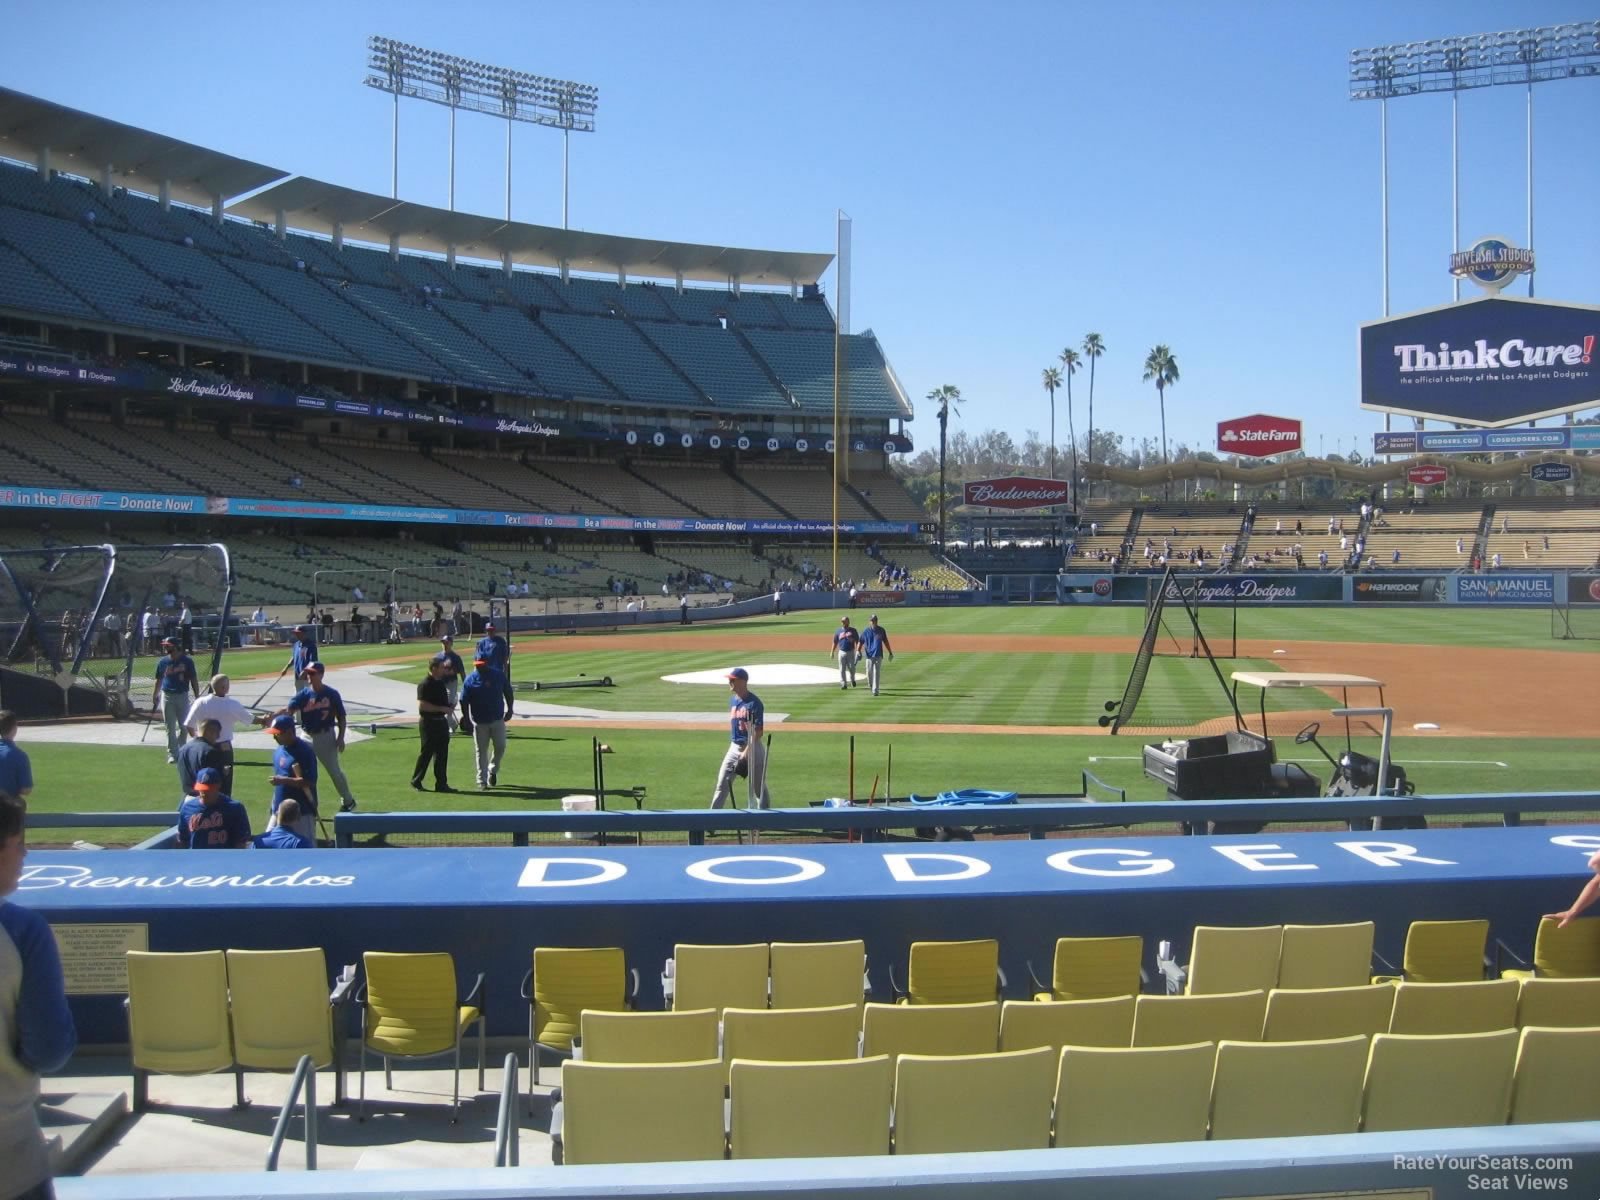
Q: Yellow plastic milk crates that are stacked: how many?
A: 0